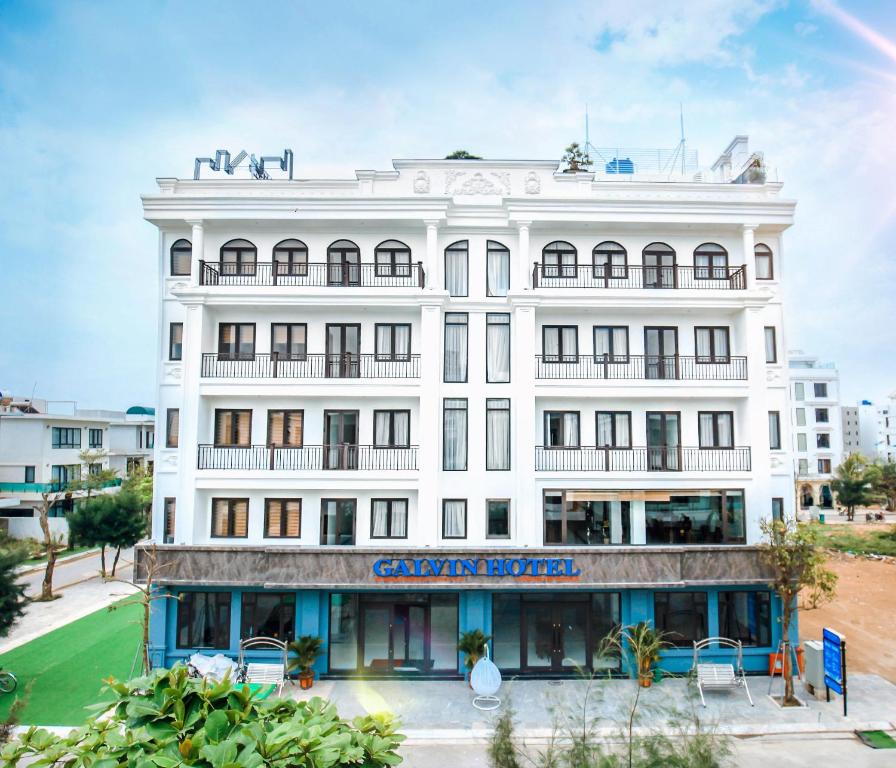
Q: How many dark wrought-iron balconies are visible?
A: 6